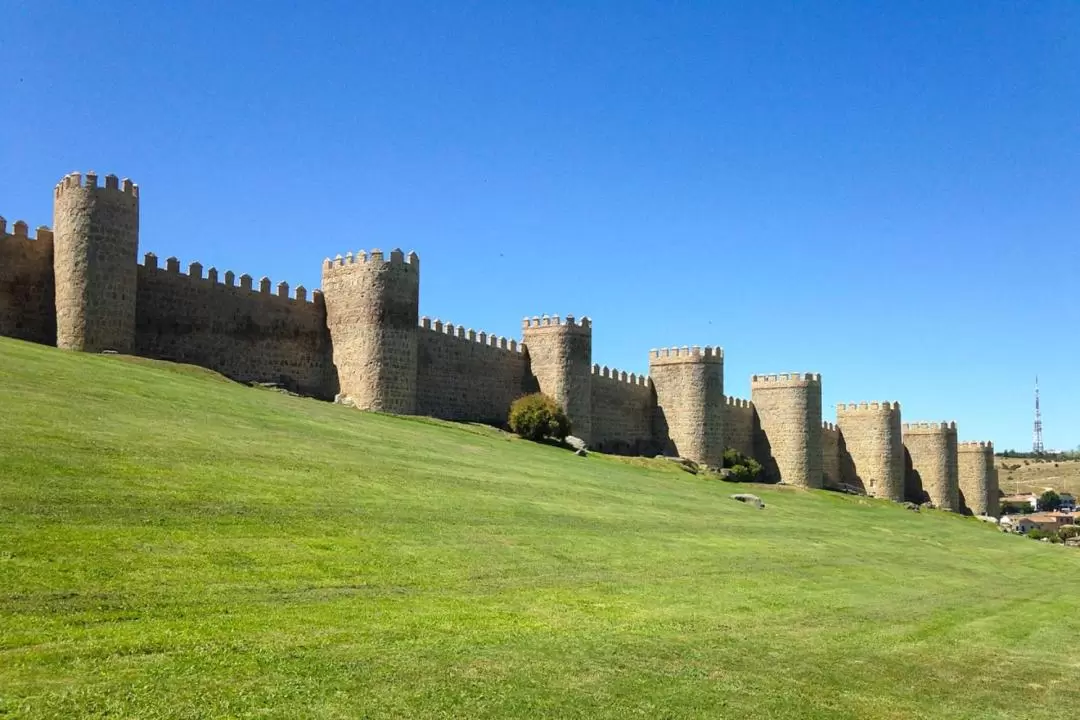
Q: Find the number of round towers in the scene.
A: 8